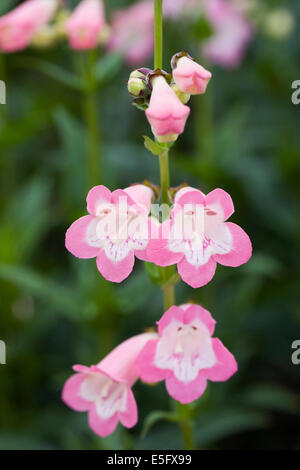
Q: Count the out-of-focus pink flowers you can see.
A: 4